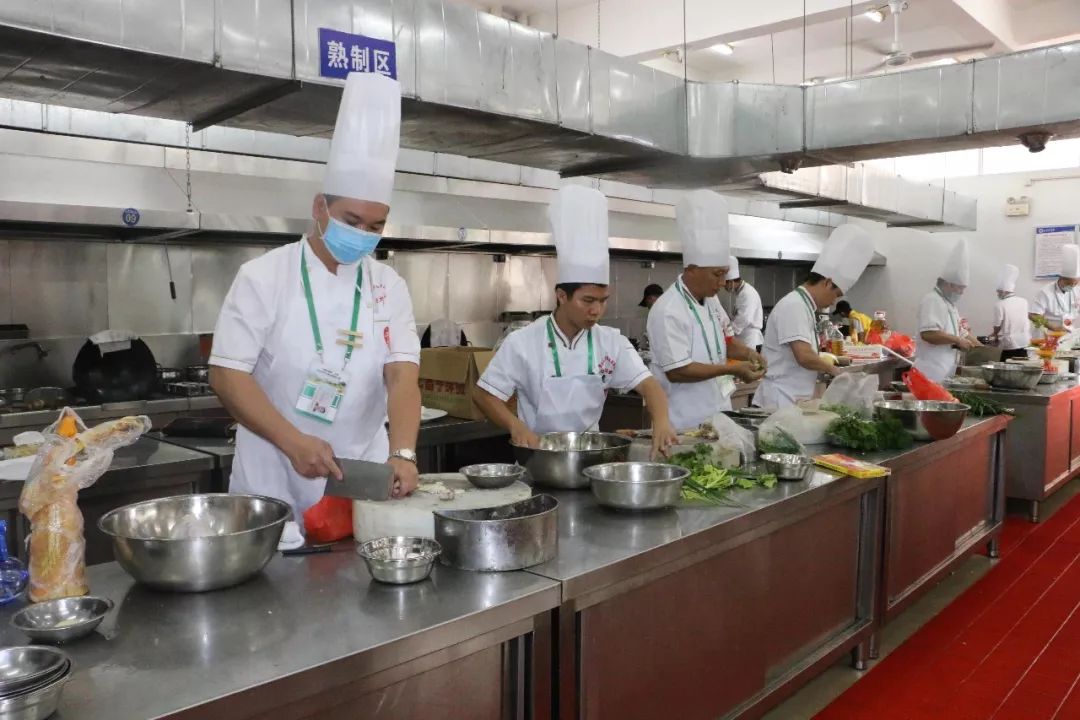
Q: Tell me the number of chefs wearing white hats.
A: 8